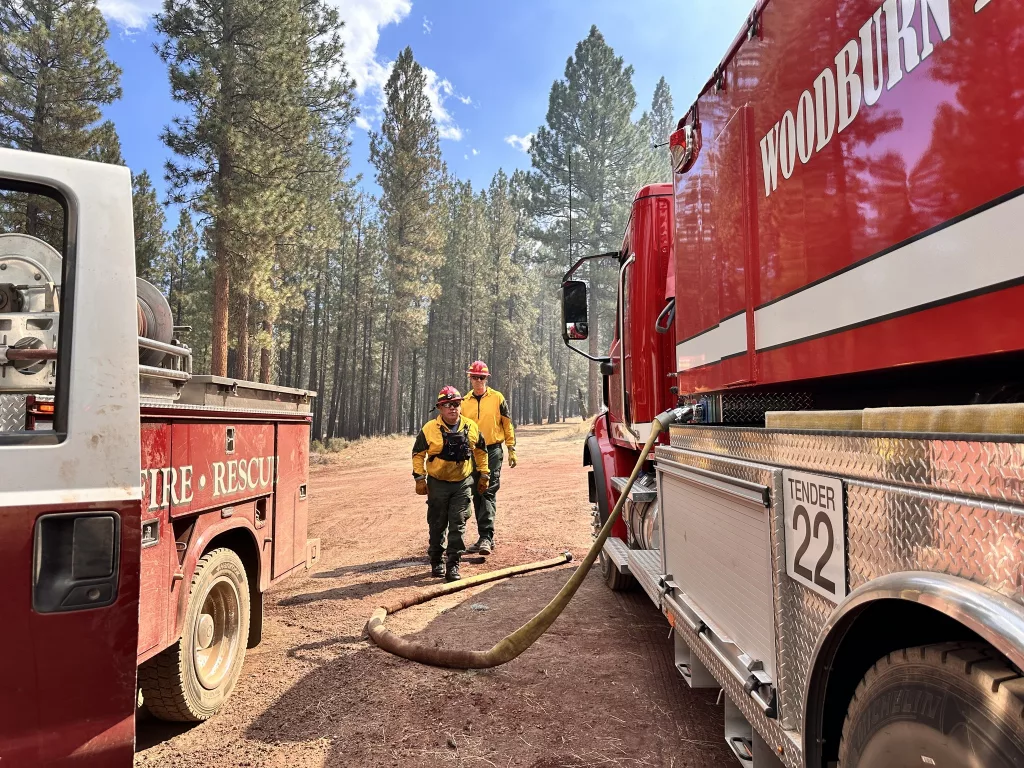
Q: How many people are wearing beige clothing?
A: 0